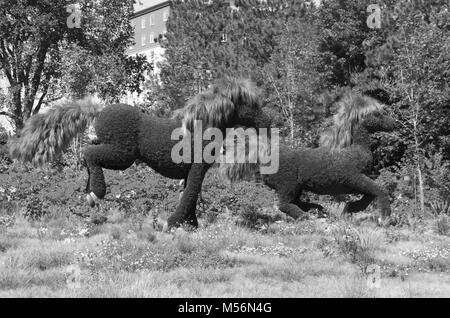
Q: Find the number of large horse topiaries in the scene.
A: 2